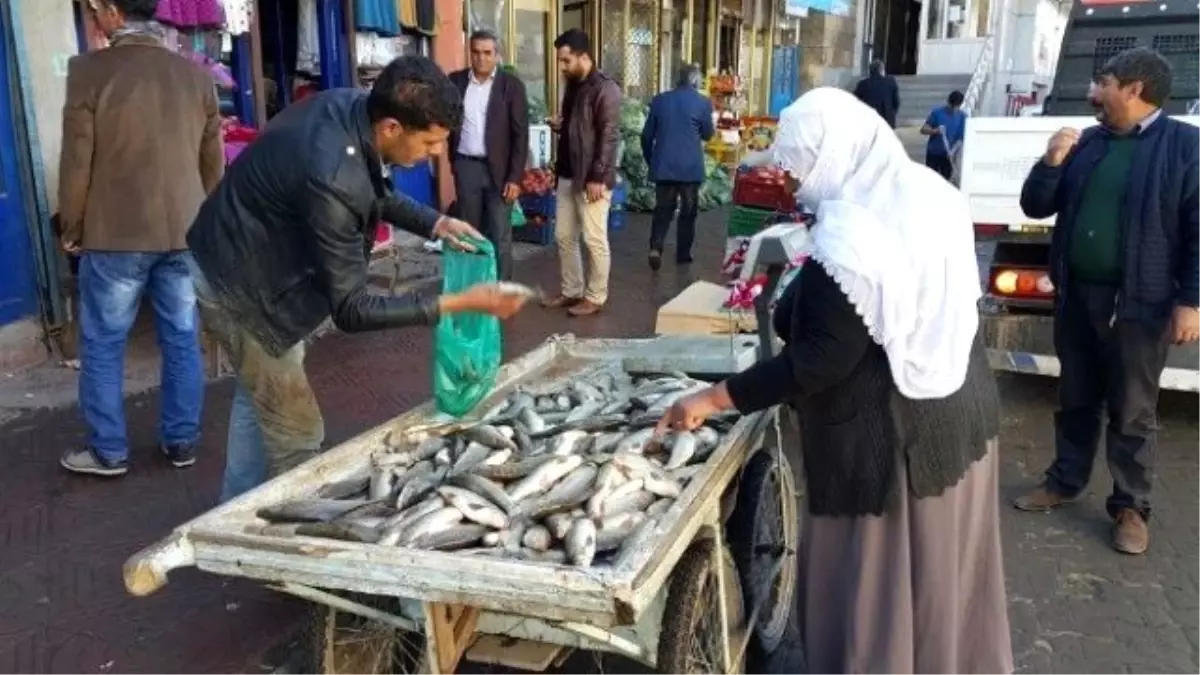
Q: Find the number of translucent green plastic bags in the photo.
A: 2